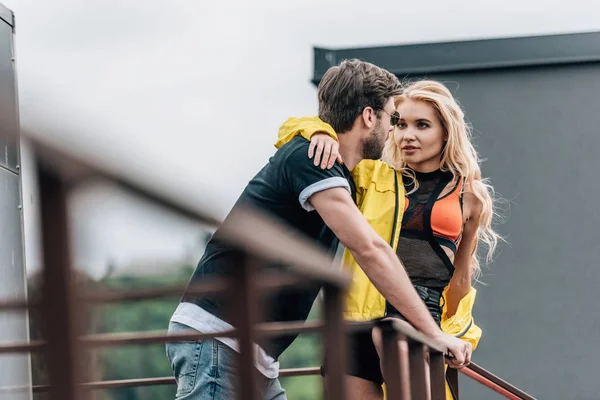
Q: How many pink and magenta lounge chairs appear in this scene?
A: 0